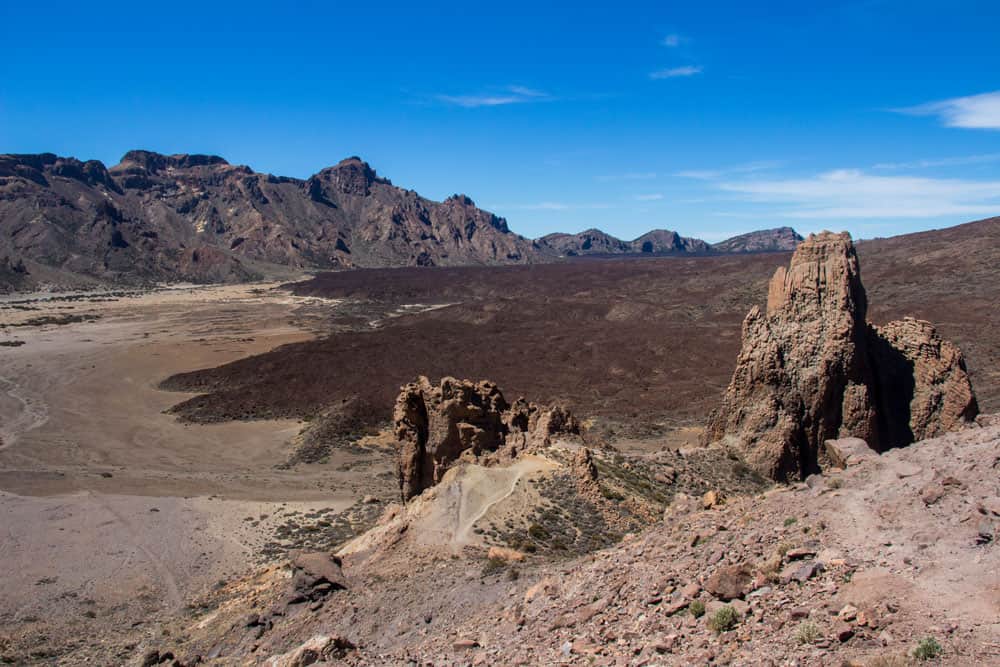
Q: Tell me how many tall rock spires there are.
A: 2